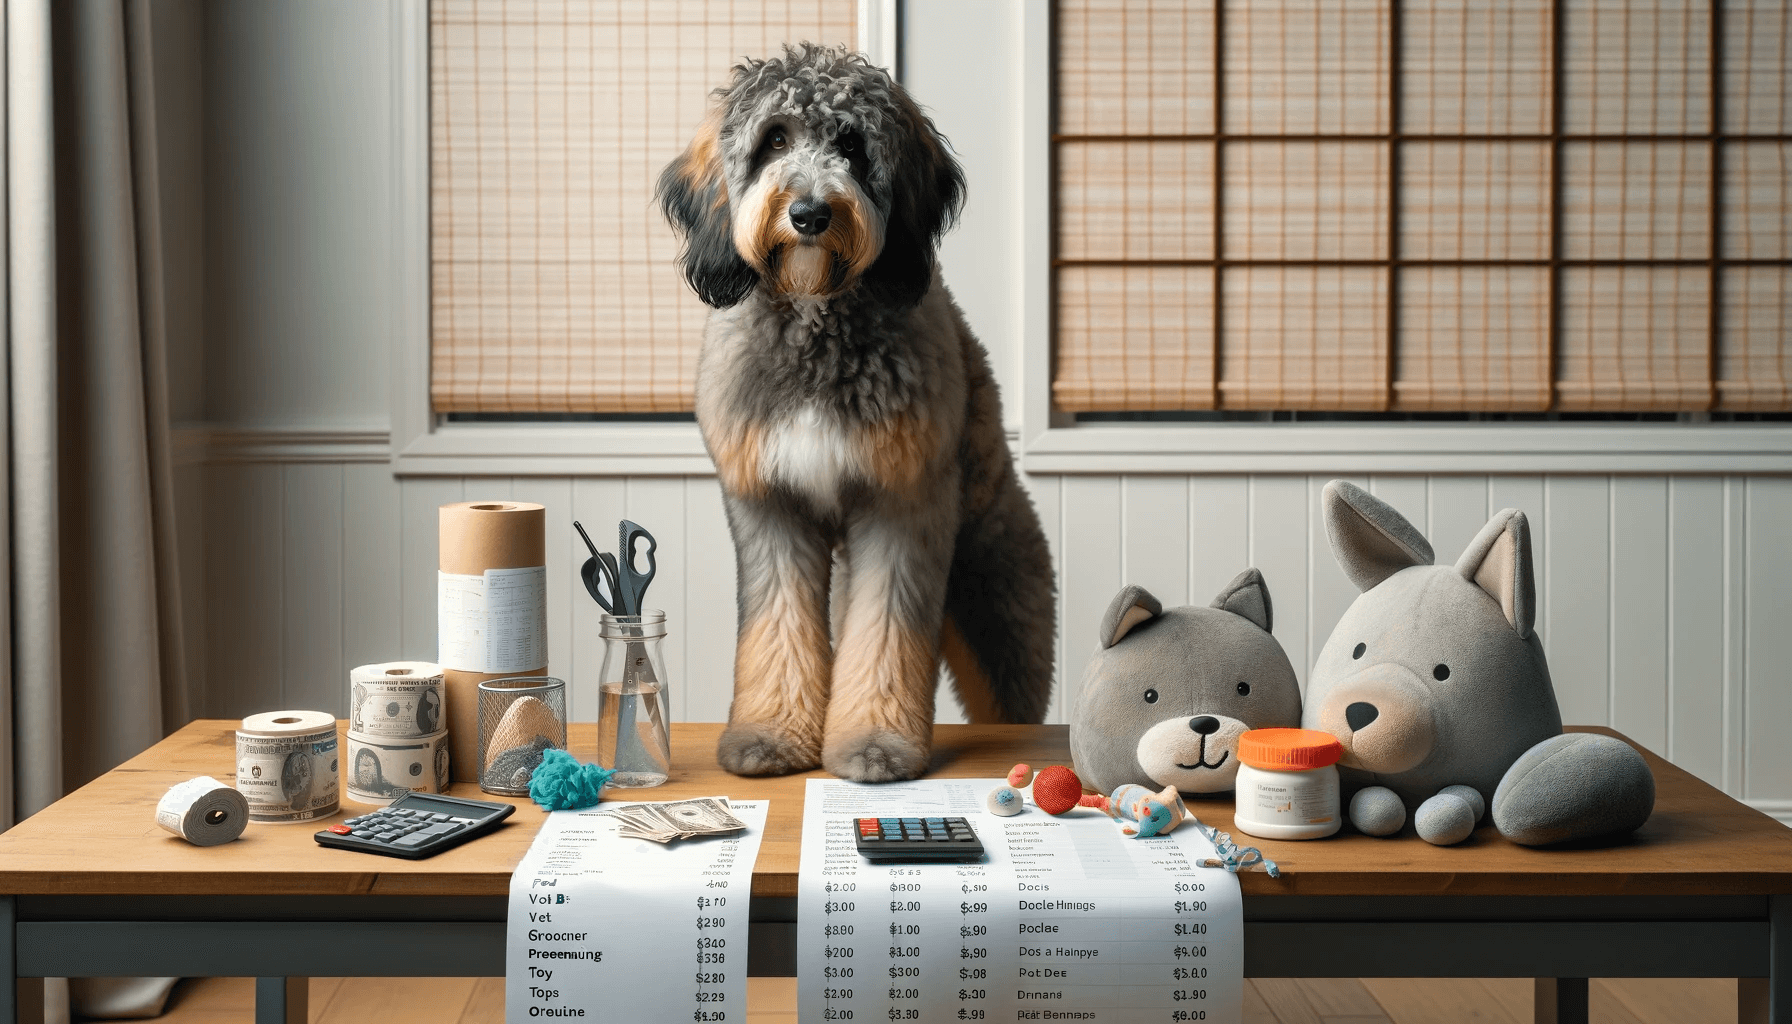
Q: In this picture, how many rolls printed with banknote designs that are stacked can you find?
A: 2